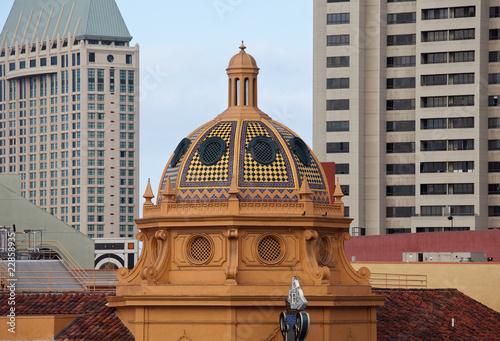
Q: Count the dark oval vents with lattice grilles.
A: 4